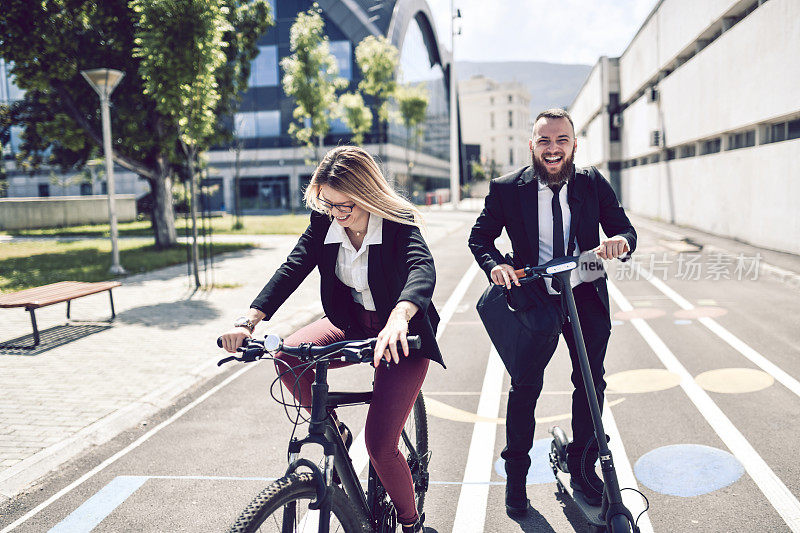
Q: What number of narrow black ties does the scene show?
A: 1